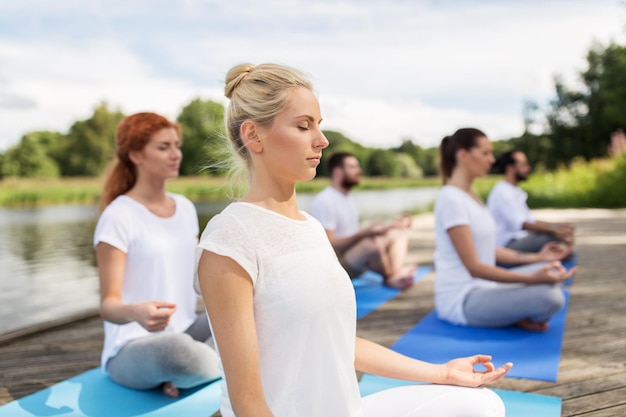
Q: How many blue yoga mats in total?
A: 5